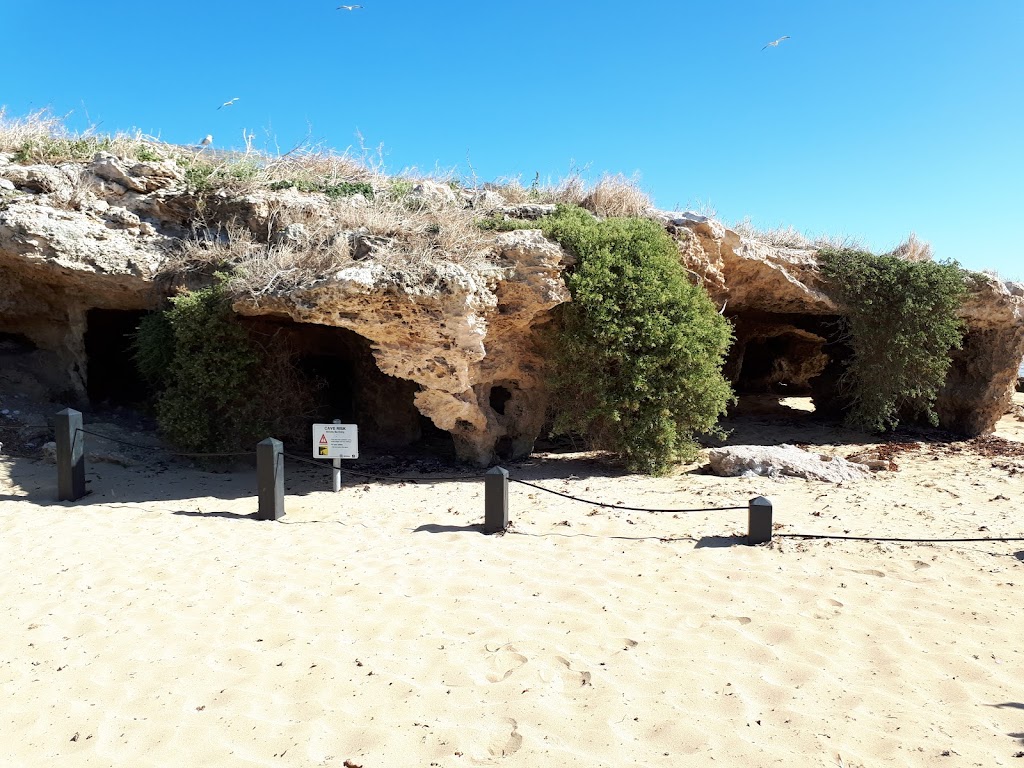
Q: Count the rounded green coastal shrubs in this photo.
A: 3